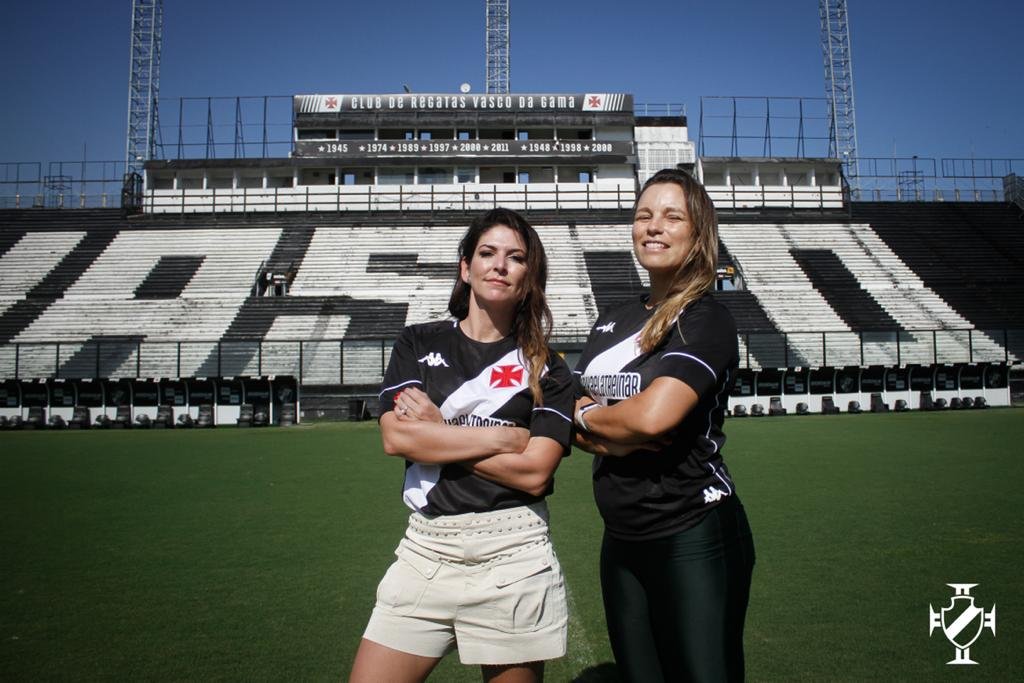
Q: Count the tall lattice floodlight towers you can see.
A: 3